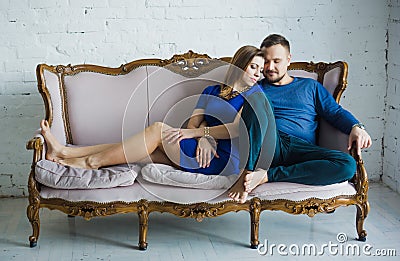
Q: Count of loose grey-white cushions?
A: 2